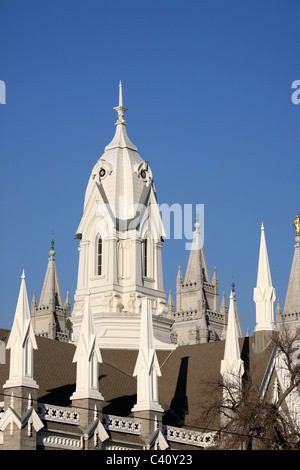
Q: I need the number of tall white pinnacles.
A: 5